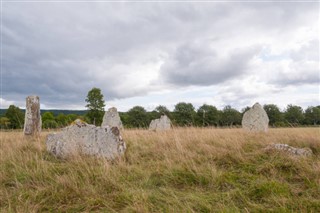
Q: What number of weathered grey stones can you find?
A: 6